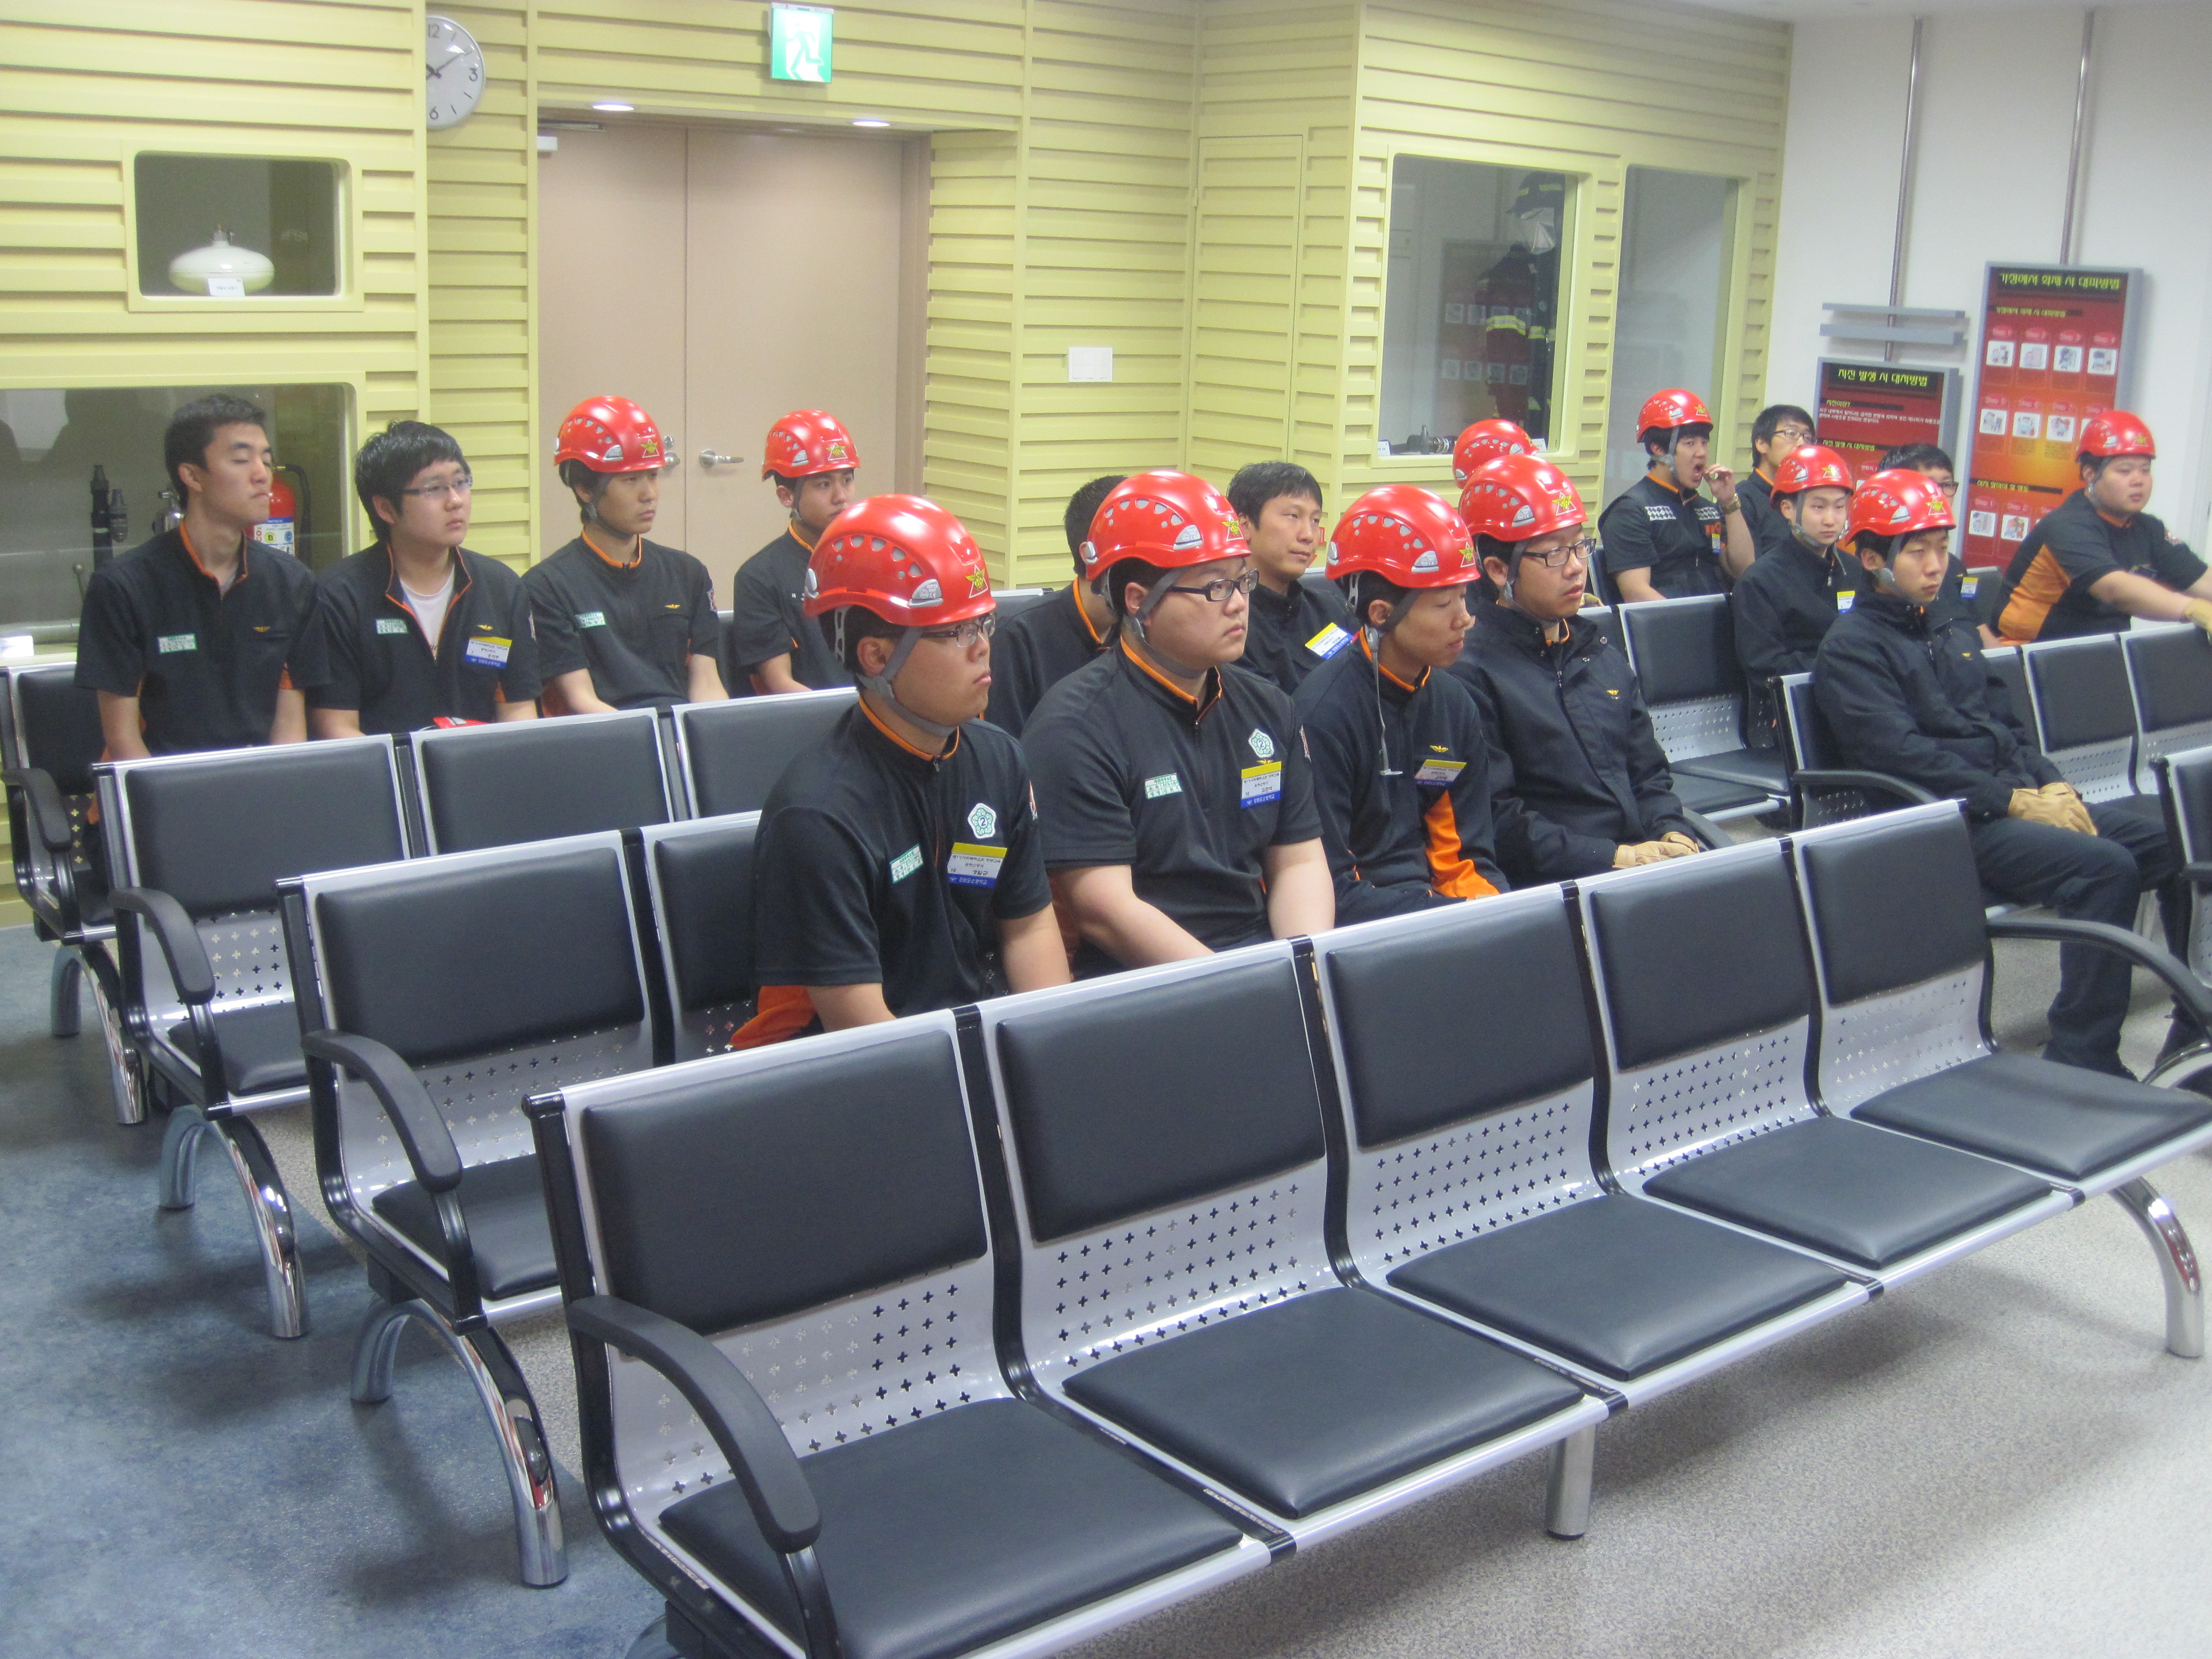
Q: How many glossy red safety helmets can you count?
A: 11